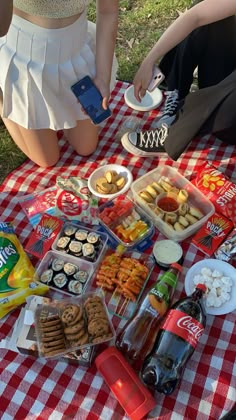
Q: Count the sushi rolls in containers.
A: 12